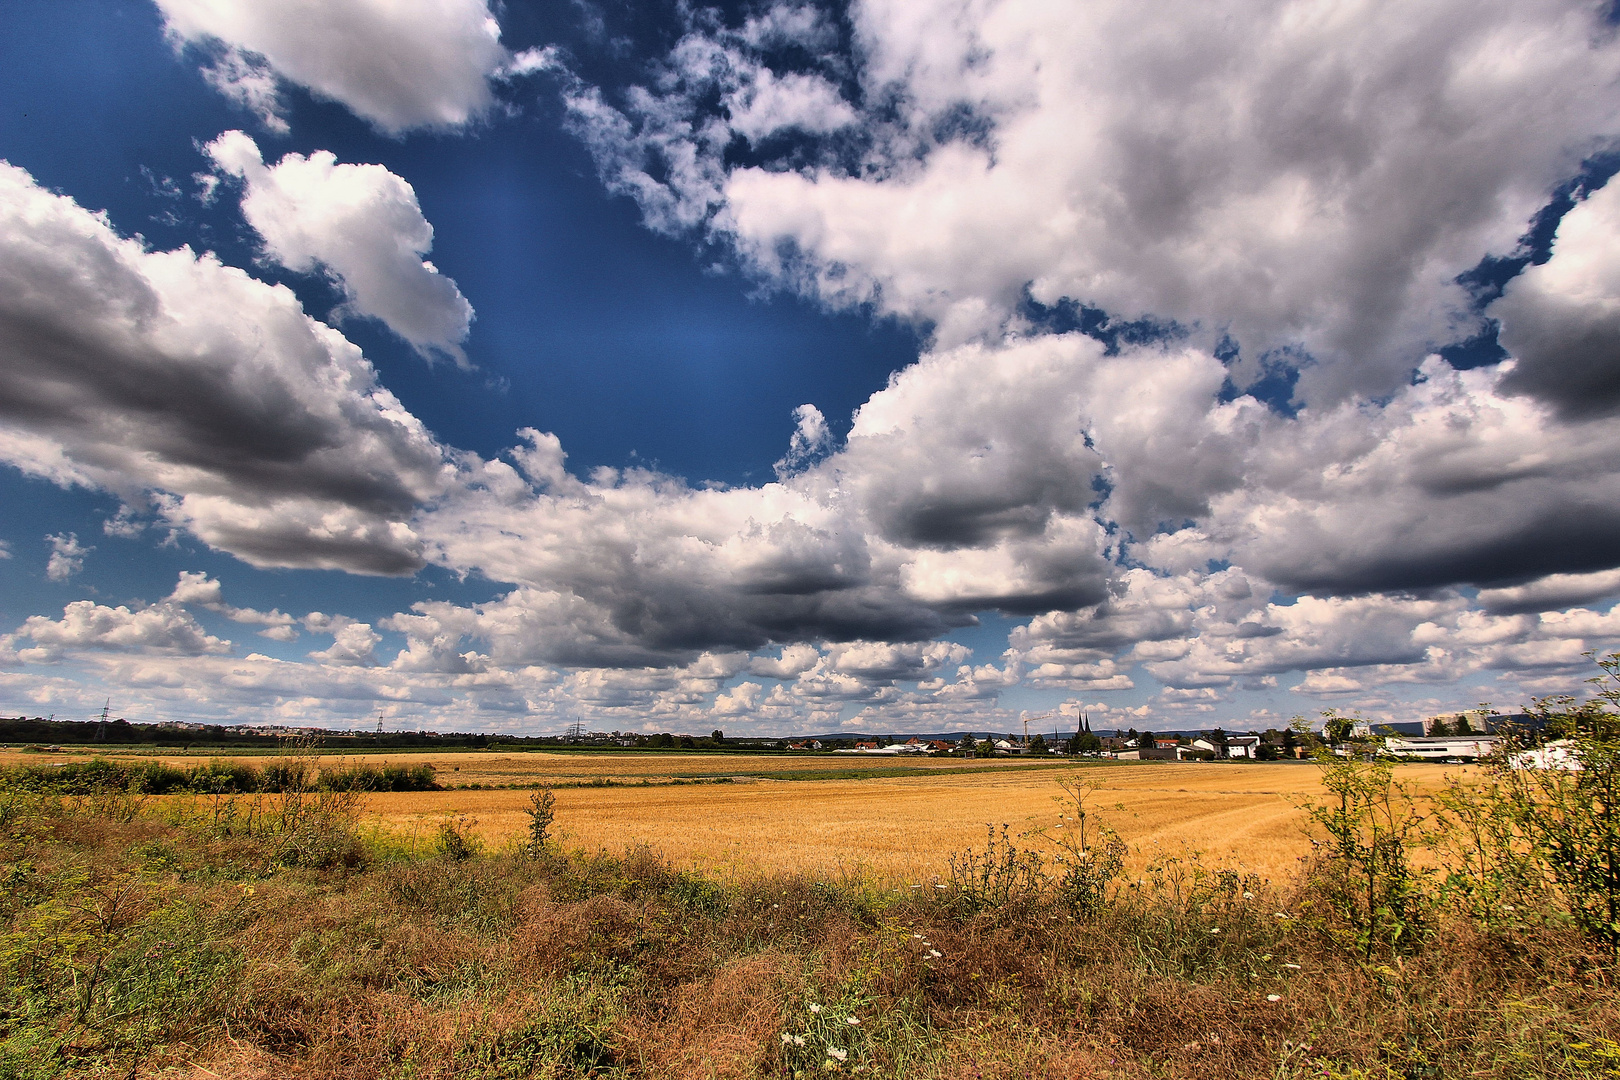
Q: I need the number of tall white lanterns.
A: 0